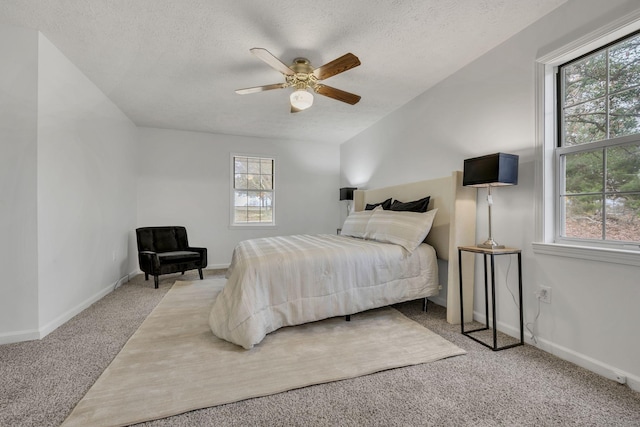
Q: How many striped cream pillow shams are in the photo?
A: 2